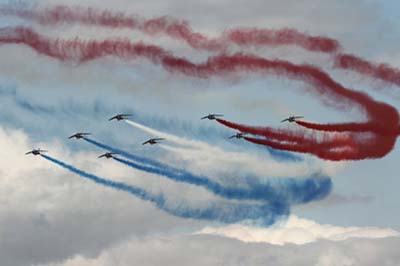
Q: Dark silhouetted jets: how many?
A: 8